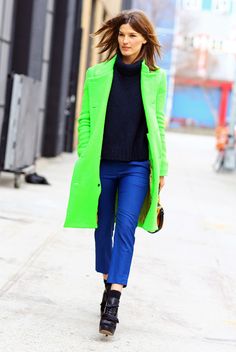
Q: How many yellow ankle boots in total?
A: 0